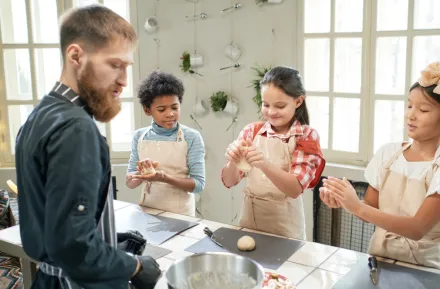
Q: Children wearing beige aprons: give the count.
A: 3